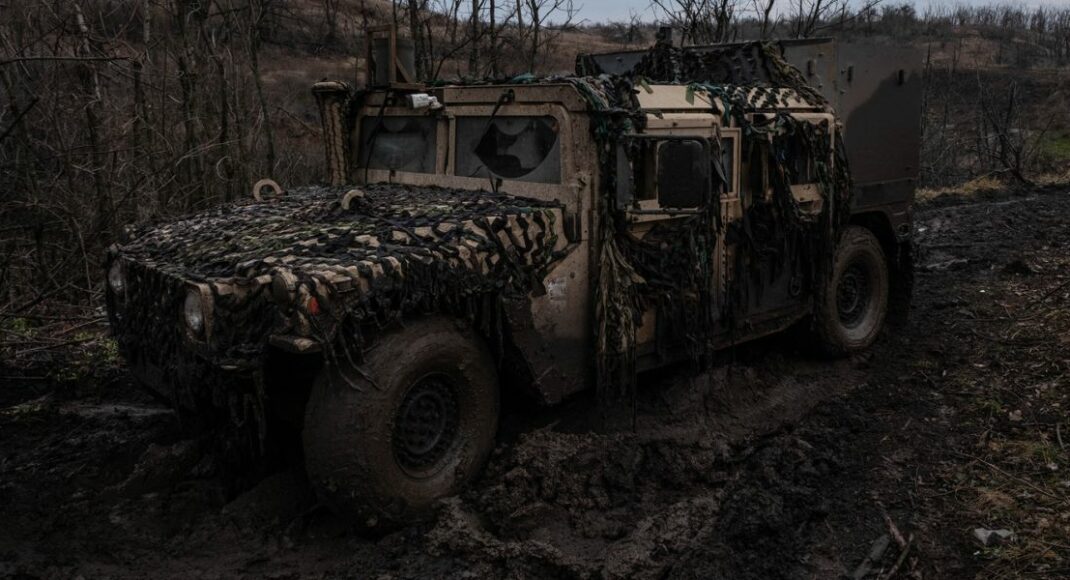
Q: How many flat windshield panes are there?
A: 2